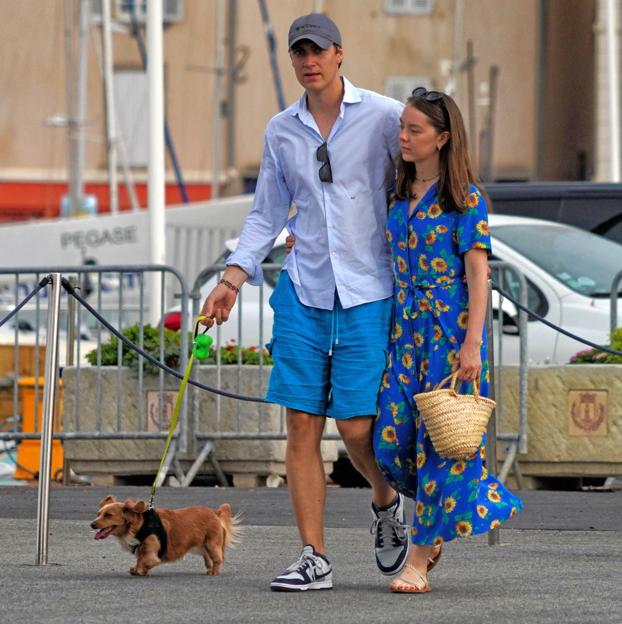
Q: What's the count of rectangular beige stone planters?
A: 2